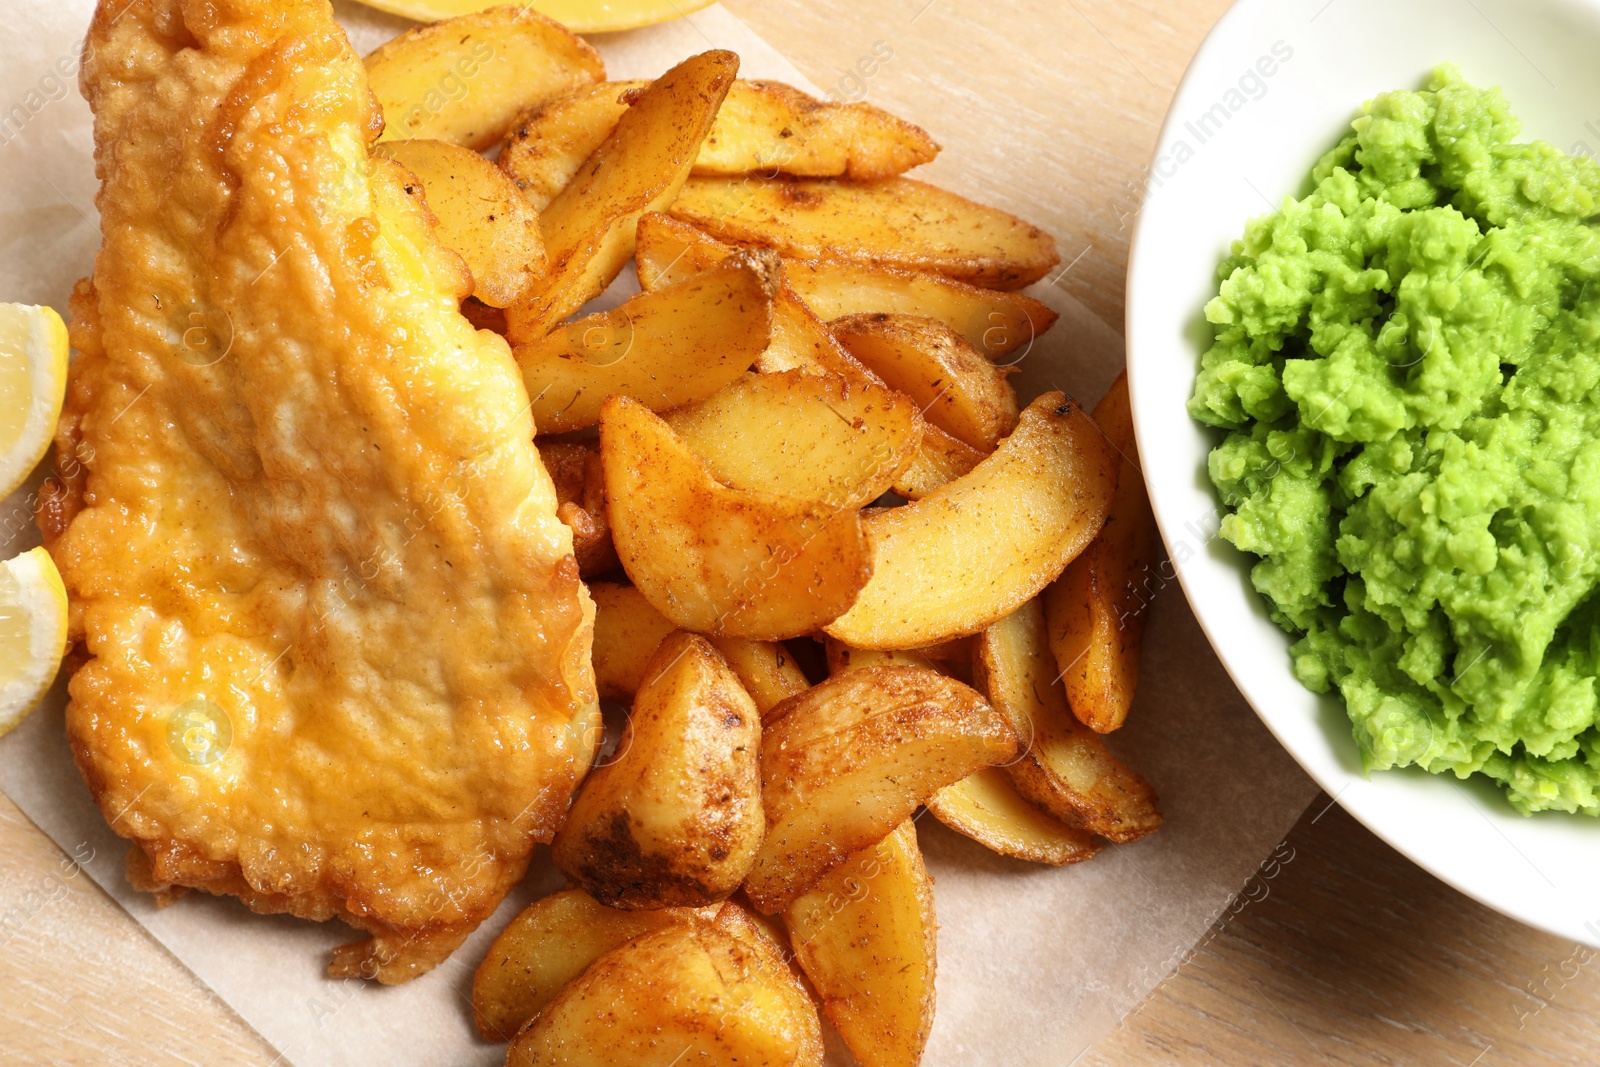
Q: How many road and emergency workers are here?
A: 0